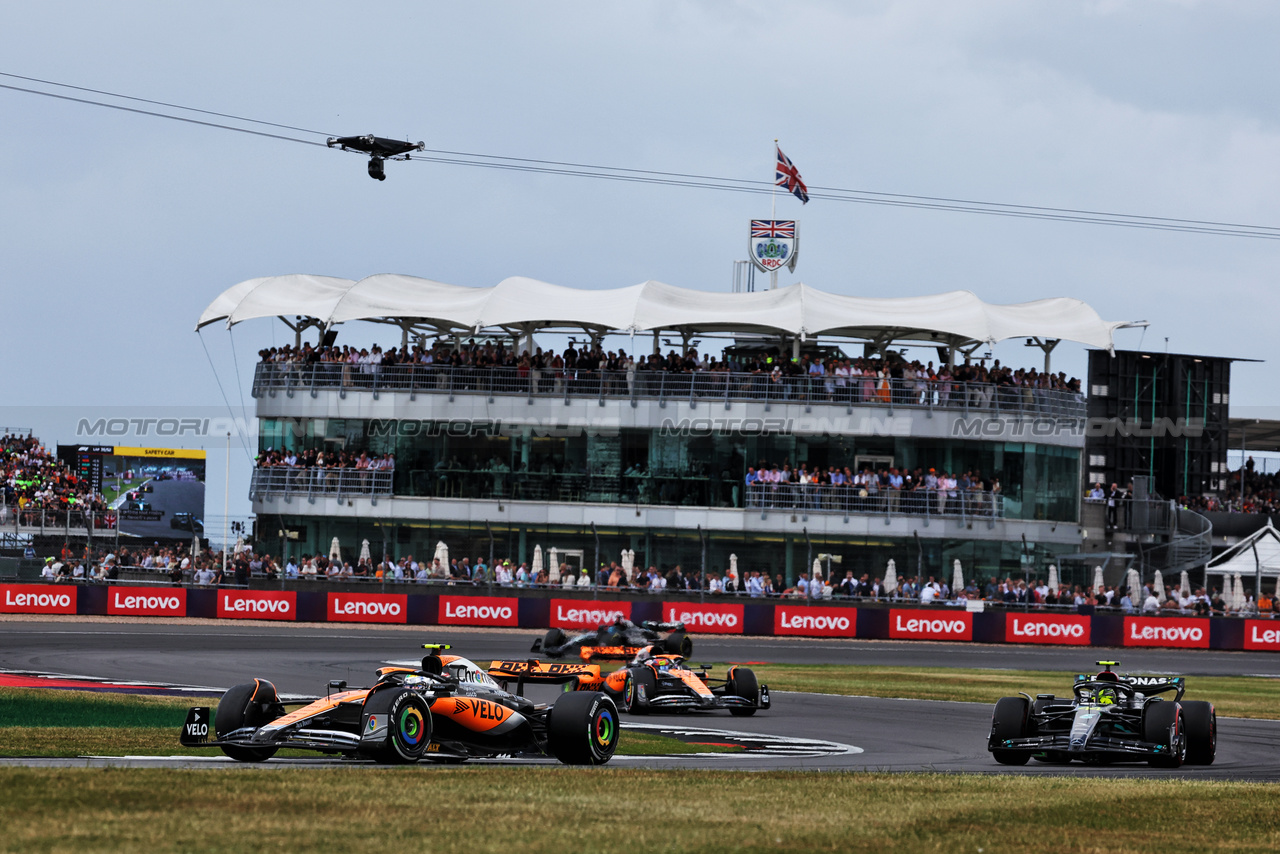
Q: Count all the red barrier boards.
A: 12